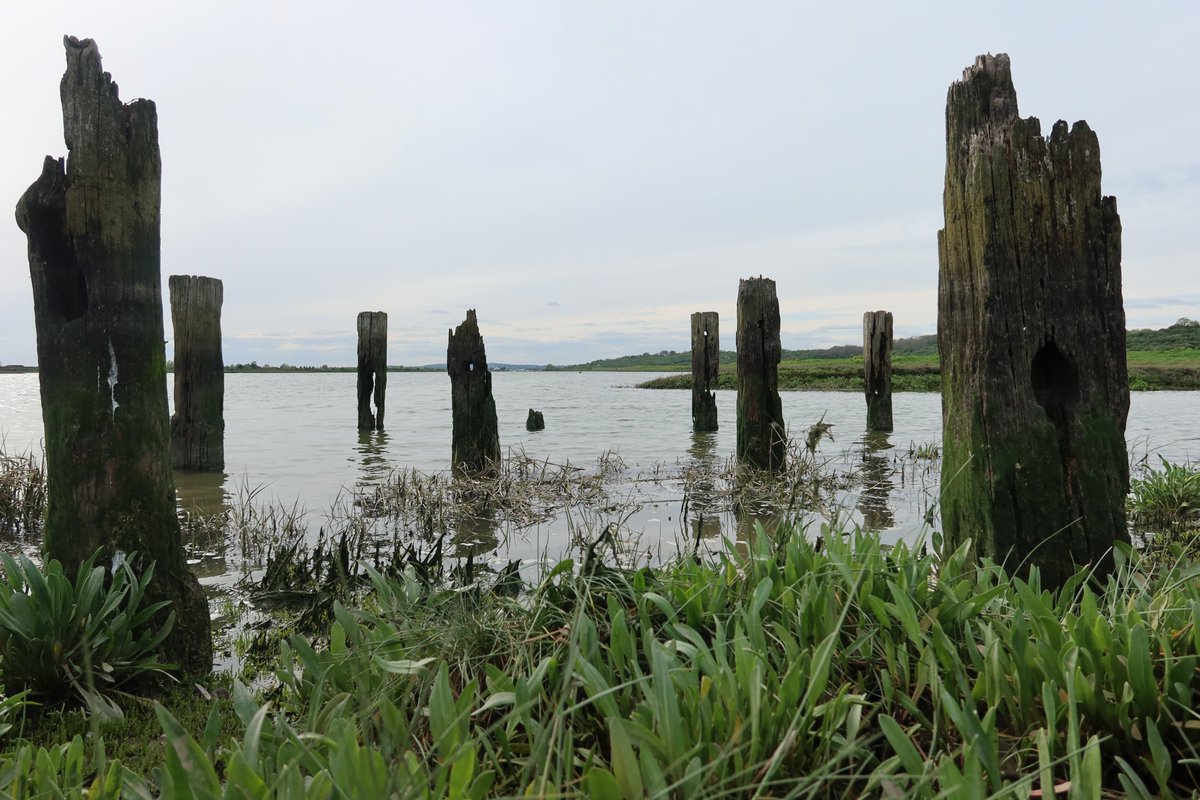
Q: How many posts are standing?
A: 8